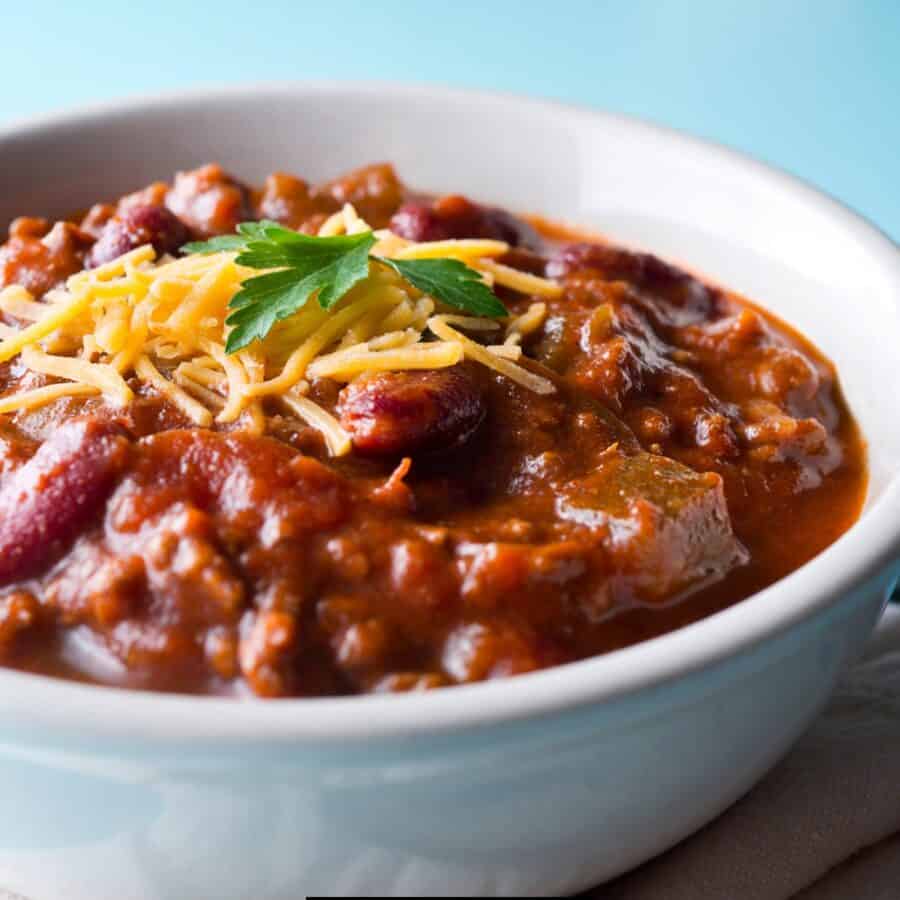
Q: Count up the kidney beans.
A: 5